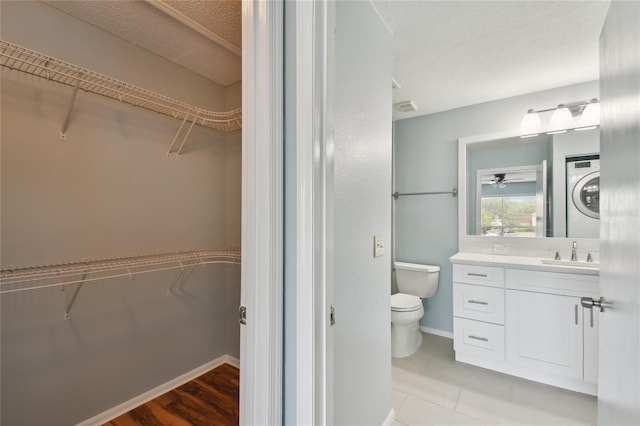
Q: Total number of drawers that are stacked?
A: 3